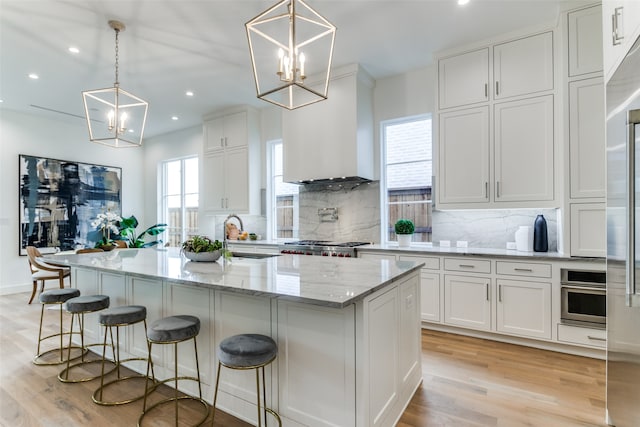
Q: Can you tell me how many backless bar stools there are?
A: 5